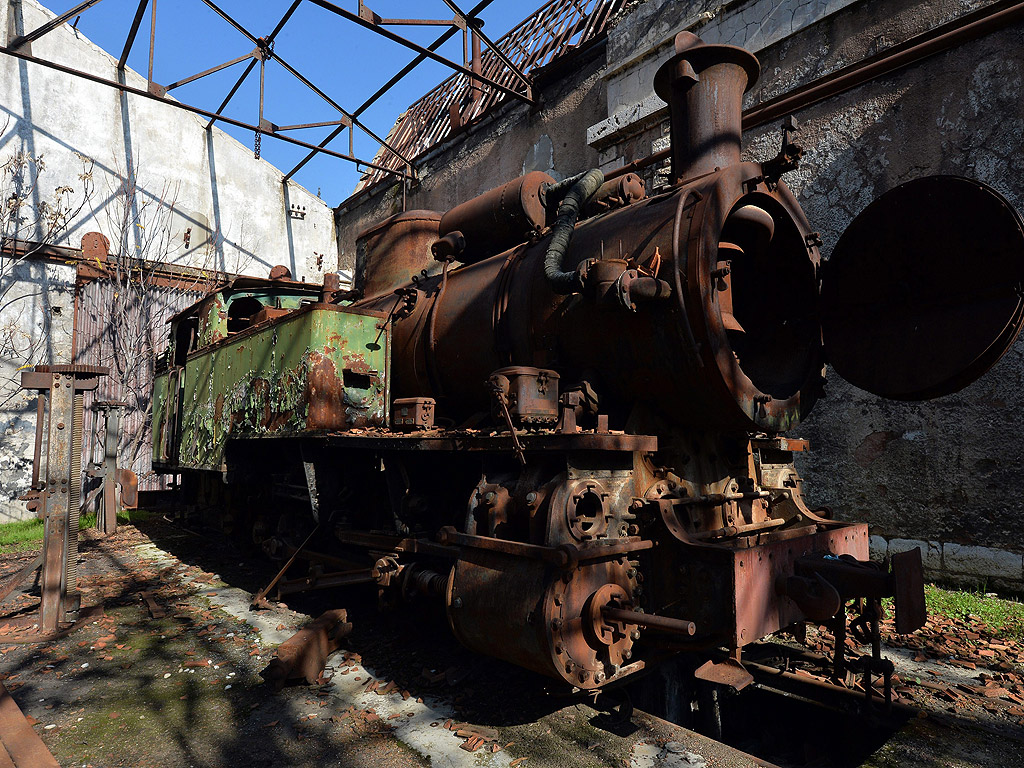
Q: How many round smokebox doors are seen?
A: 1